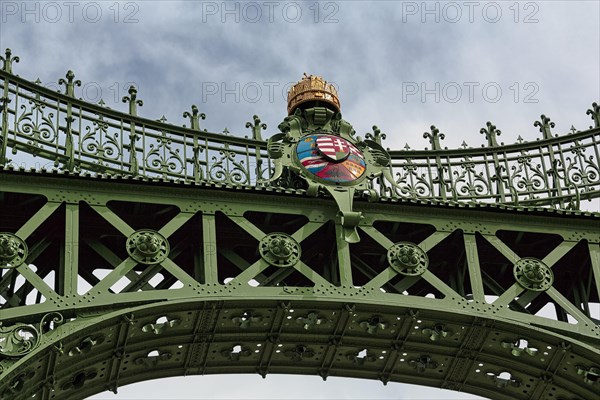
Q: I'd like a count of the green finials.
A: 10